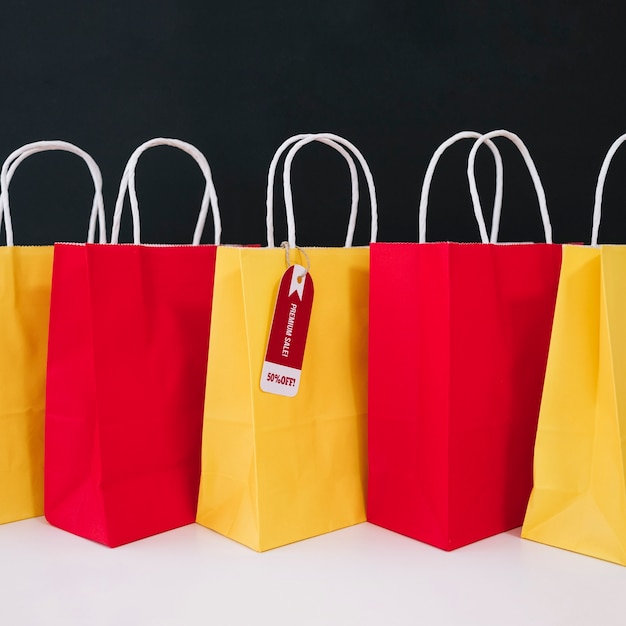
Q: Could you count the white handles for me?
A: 9